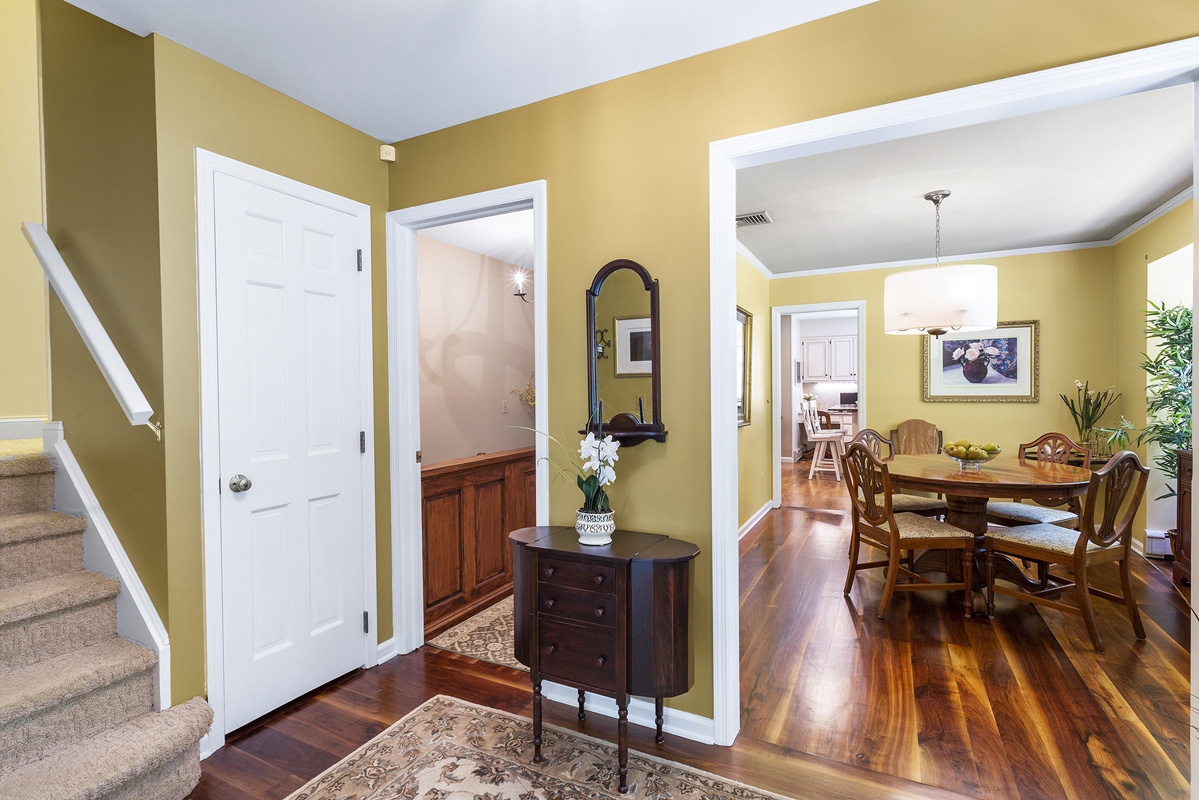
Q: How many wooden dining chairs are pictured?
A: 5